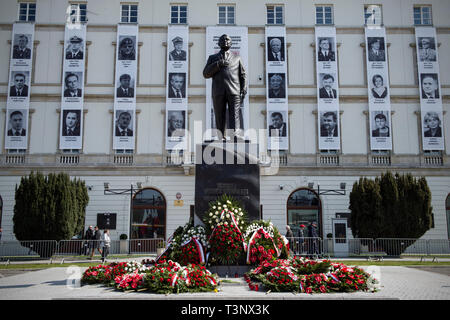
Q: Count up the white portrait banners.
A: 8